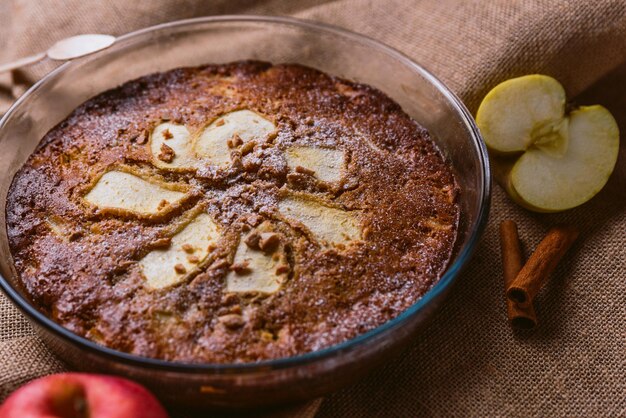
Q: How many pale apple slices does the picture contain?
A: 7